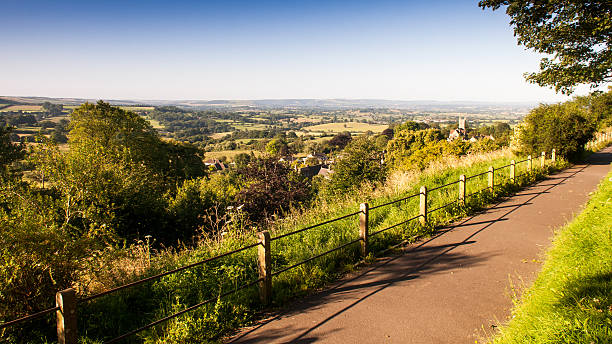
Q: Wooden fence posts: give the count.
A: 10